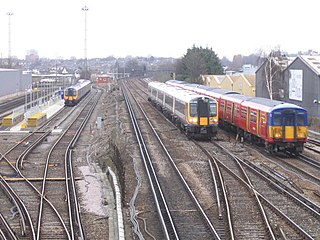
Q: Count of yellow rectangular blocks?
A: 2